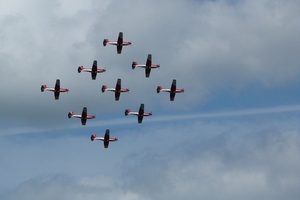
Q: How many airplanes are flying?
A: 9